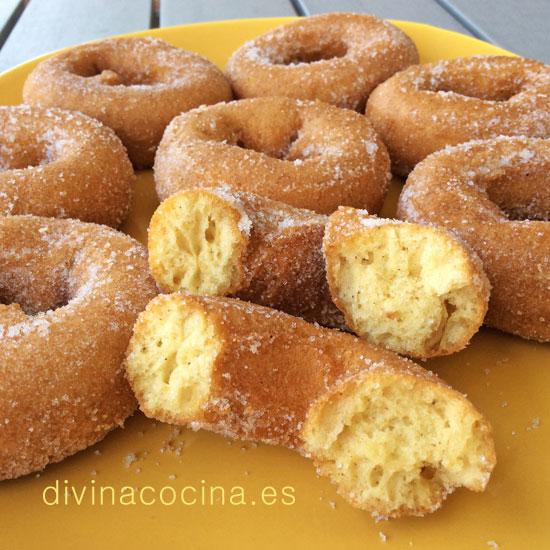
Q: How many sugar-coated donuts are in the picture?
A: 8